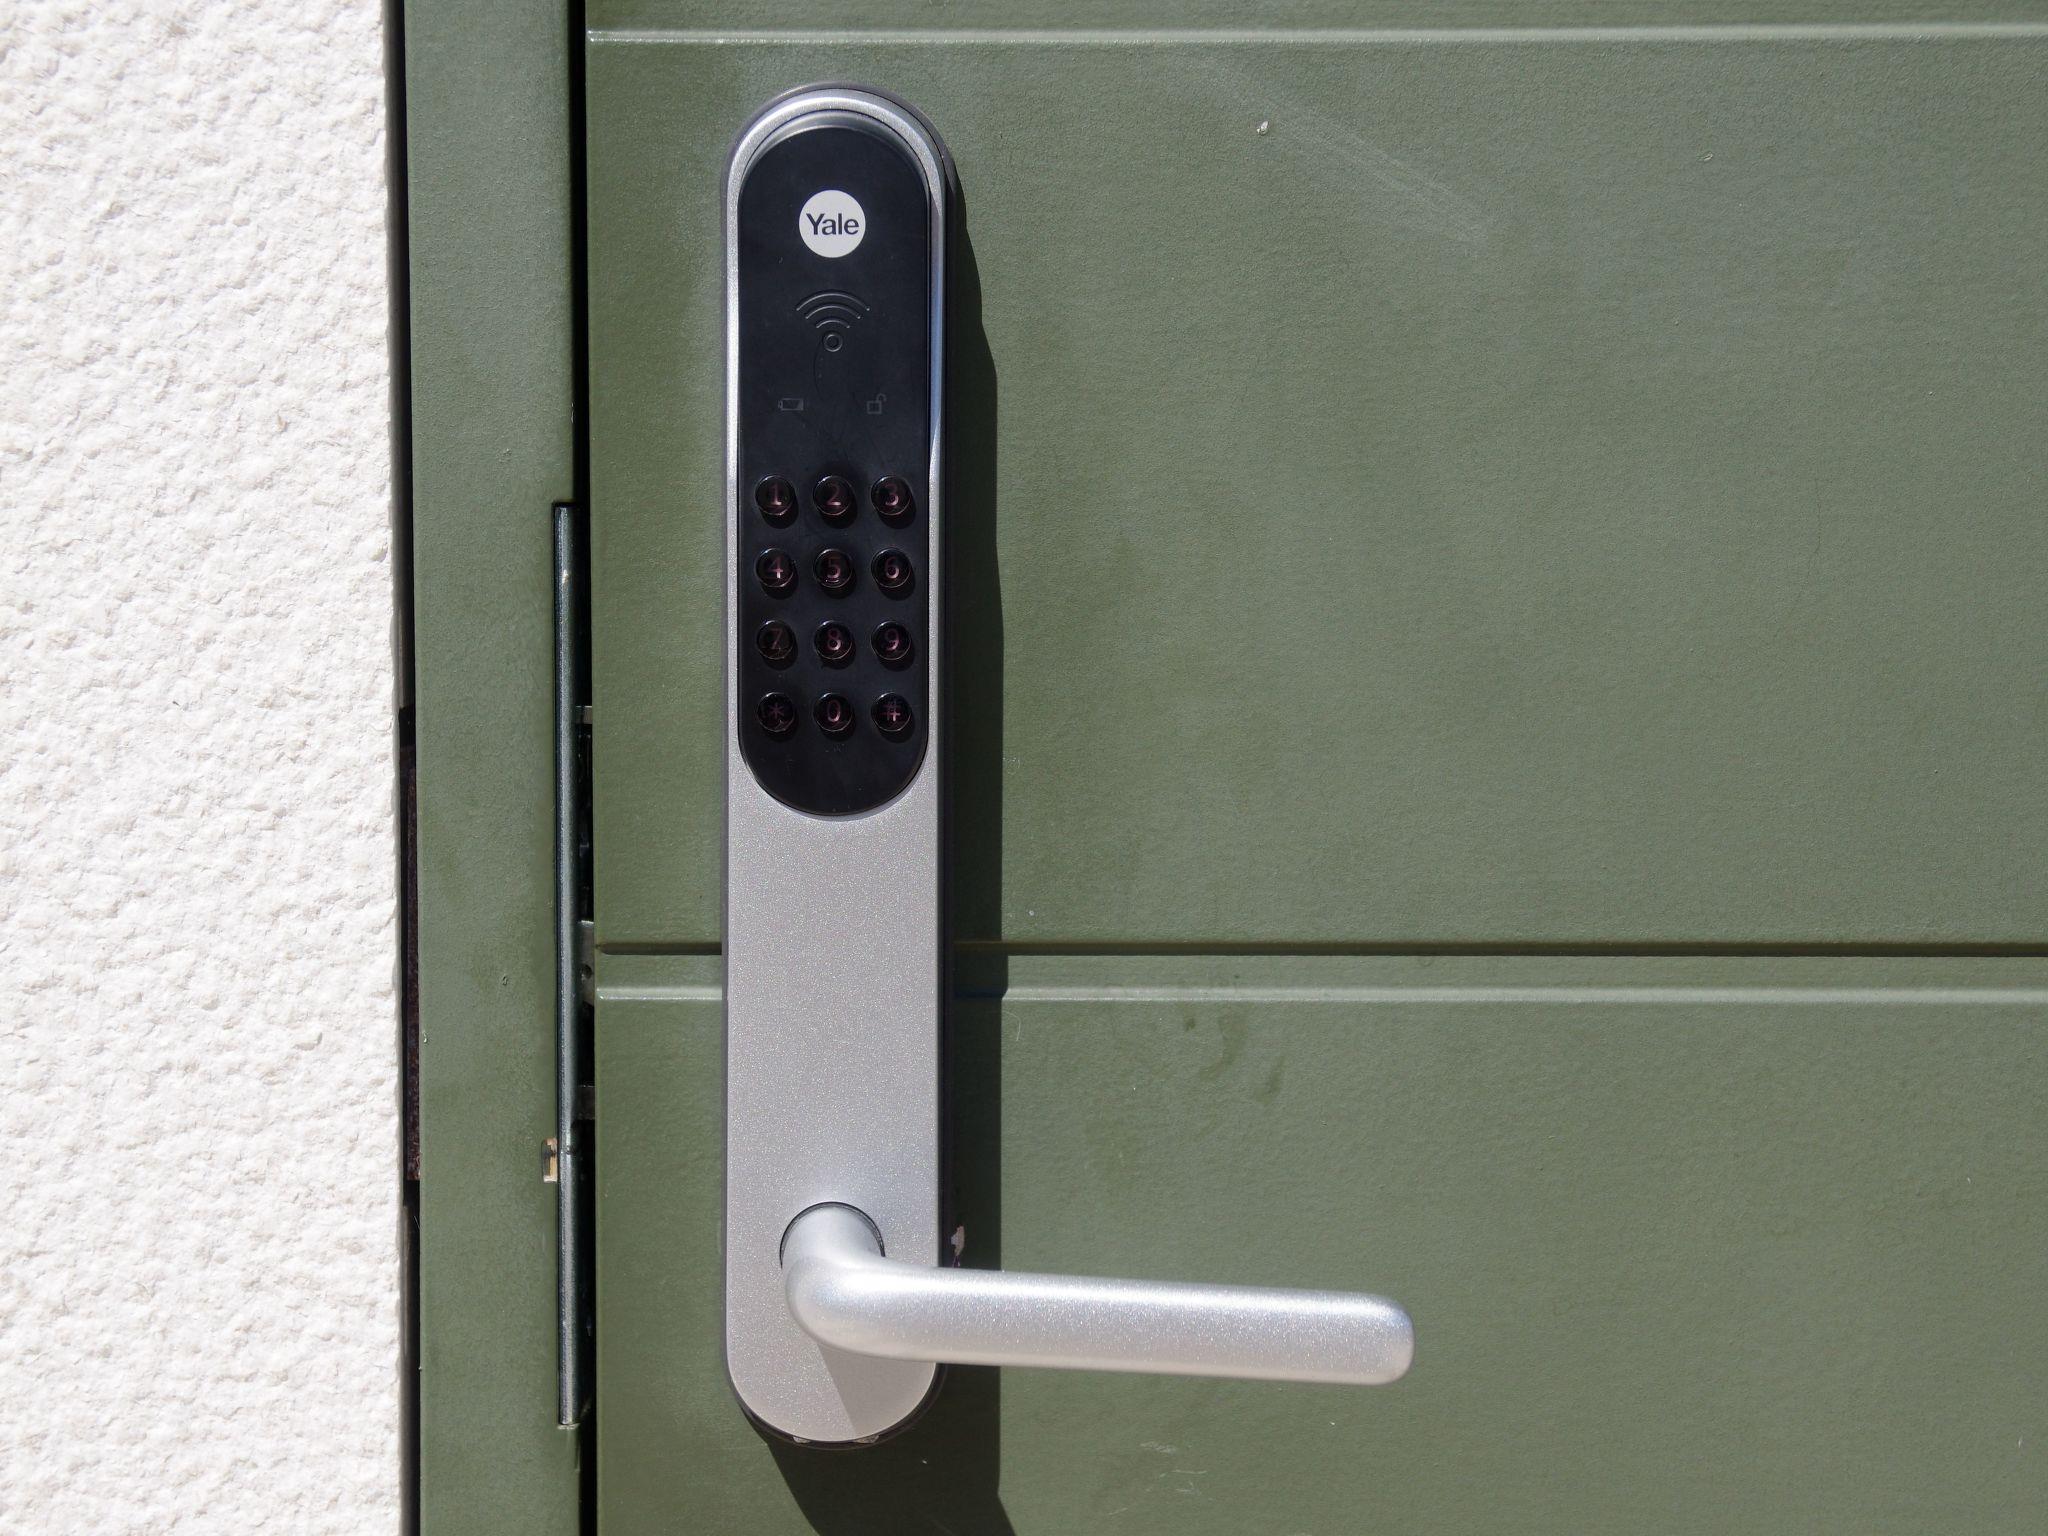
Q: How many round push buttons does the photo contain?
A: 12